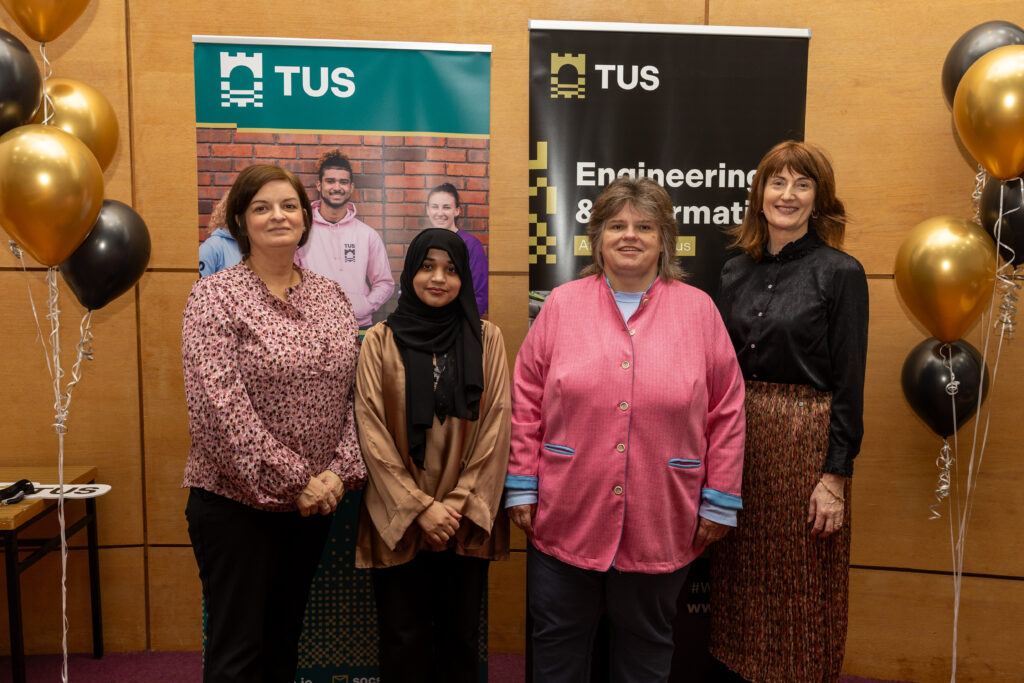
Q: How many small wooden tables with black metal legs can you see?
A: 1